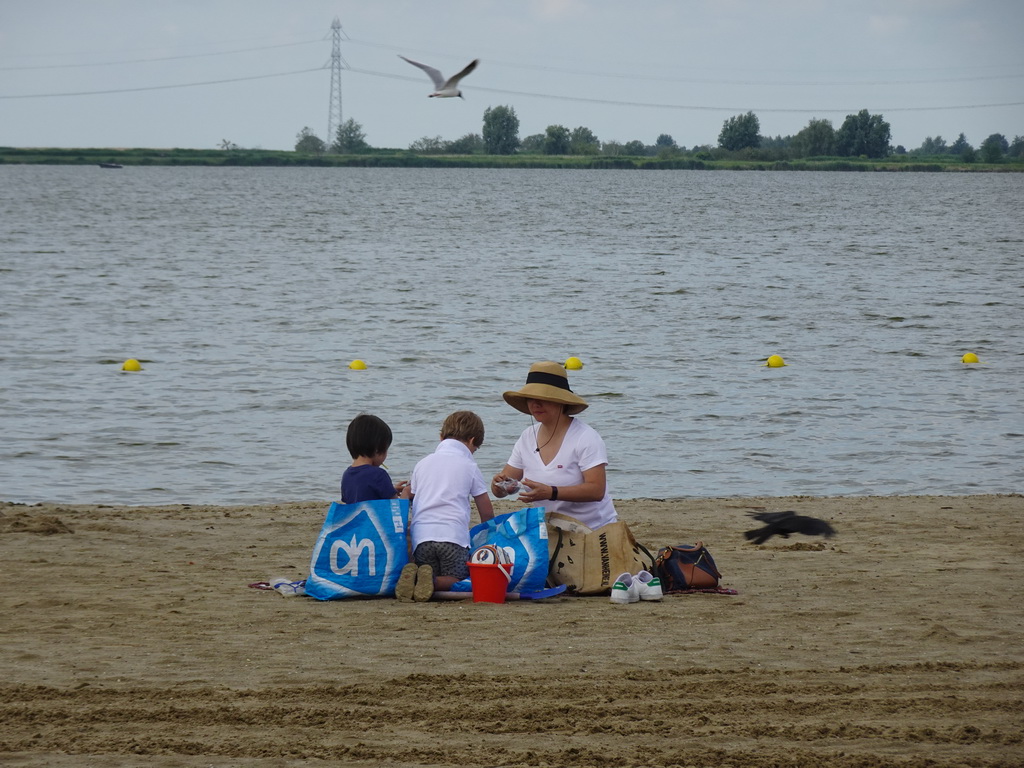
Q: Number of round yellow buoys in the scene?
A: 5